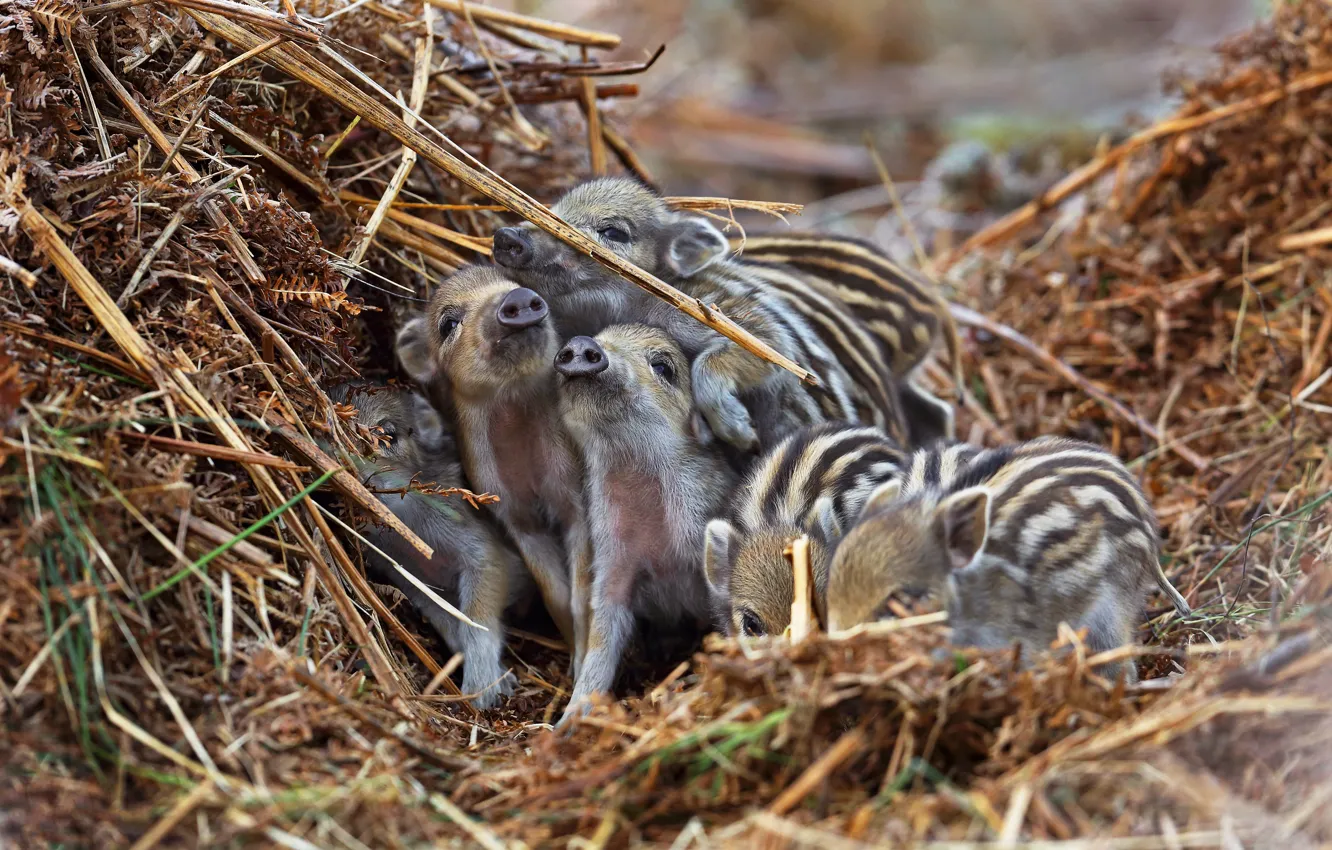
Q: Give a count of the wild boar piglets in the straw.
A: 7